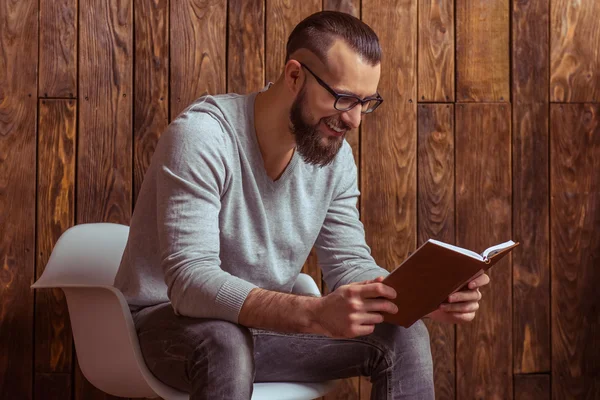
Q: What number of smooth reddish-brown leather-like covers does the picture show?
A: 1